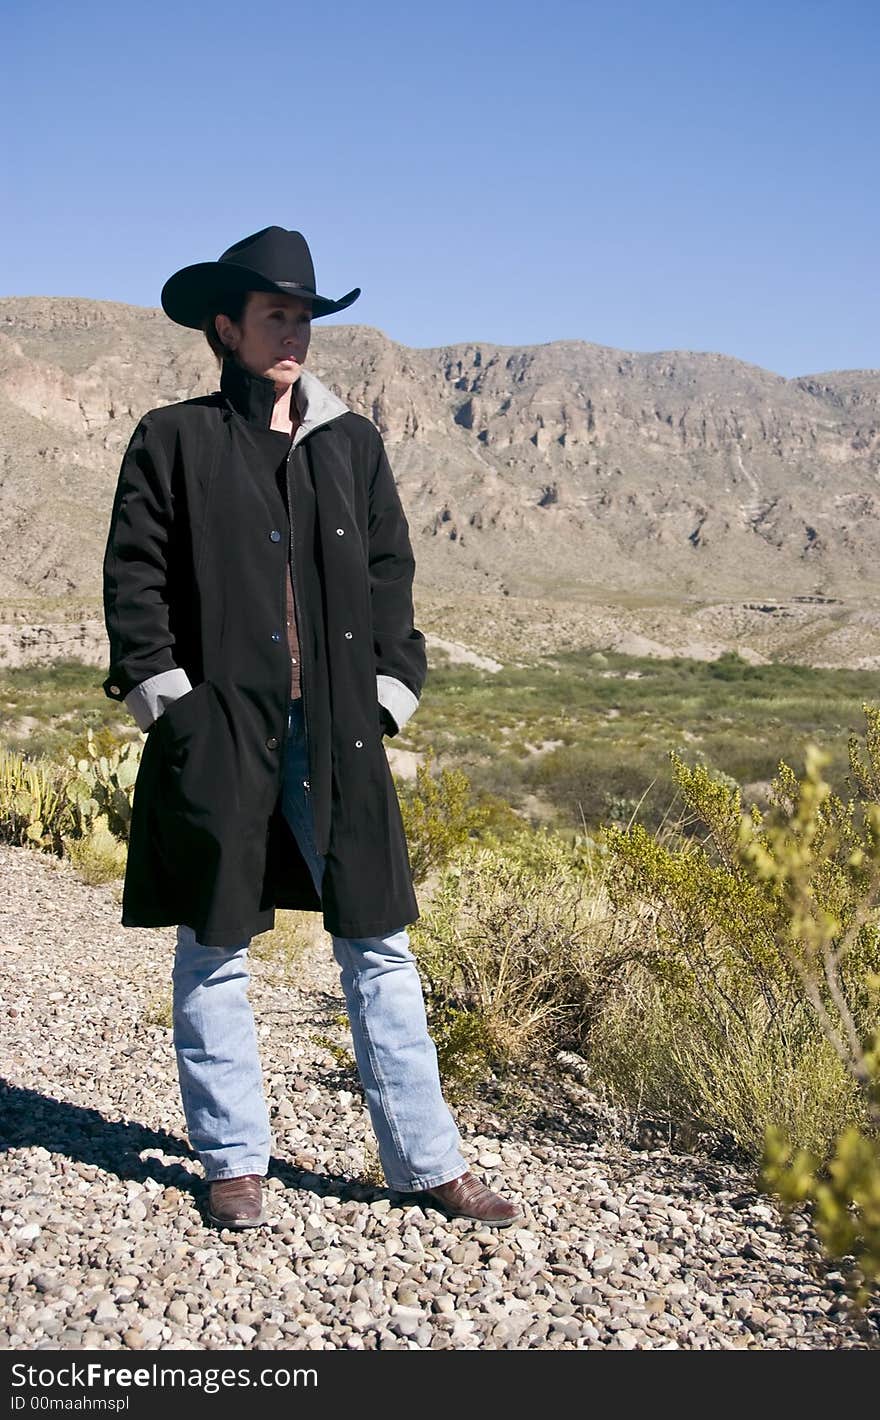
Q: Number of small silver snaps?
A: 3